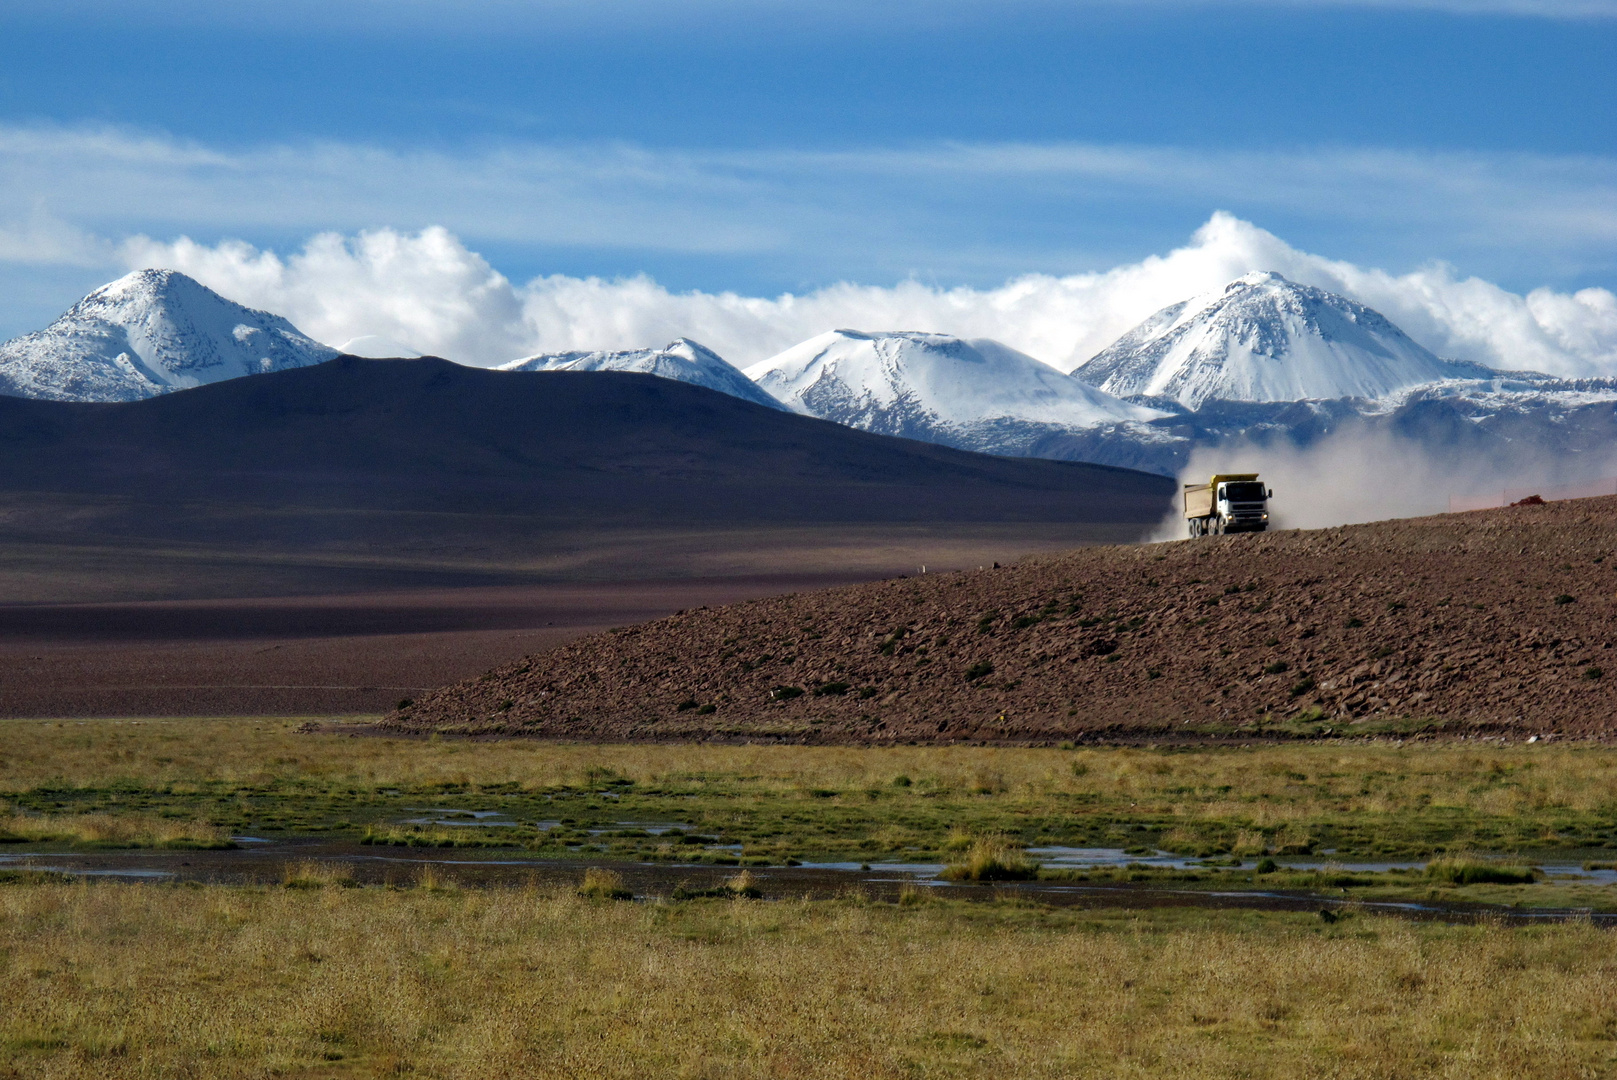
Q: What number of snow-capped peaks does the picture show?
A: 4